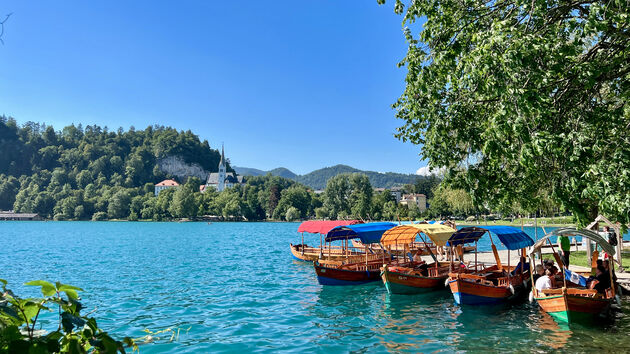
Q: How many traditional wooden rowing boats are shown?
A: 5